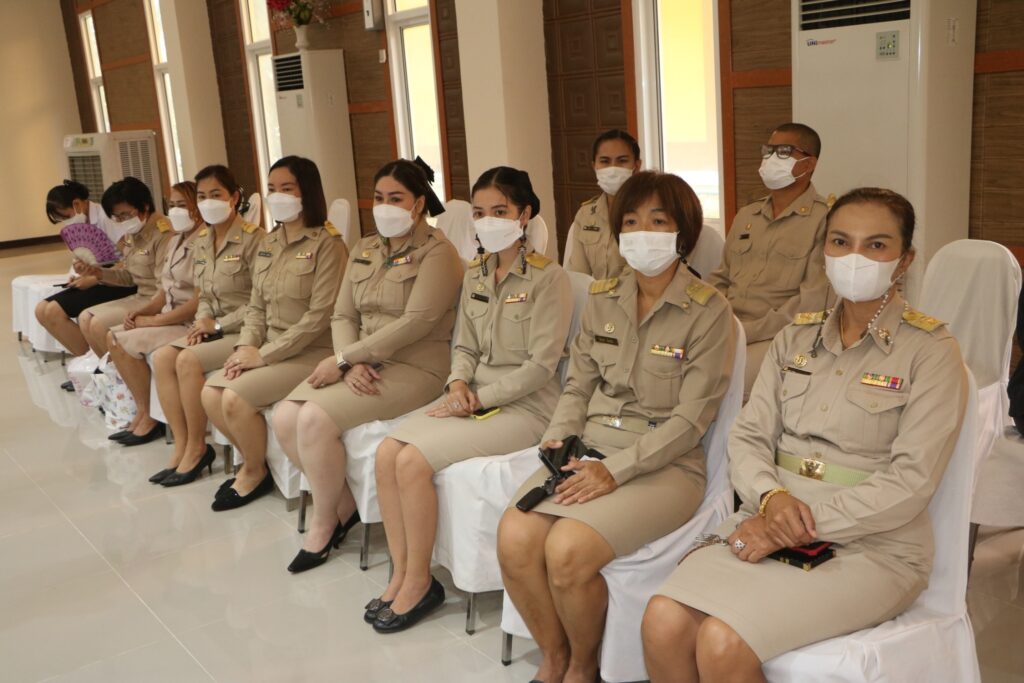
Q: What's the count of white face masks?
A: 11